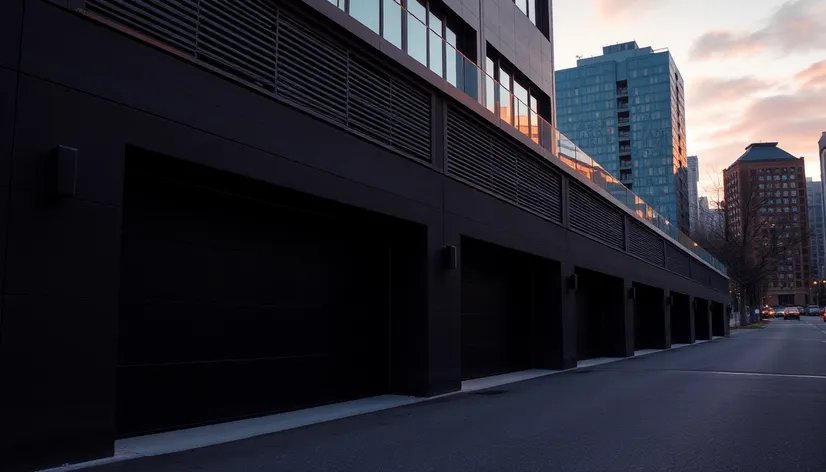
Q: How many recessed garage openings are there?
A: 7